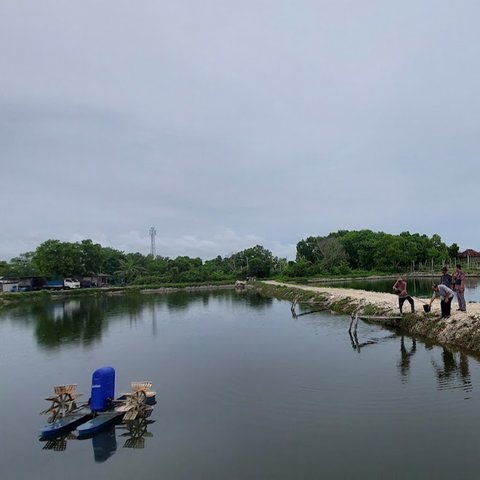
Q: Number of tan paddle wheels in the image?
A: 2